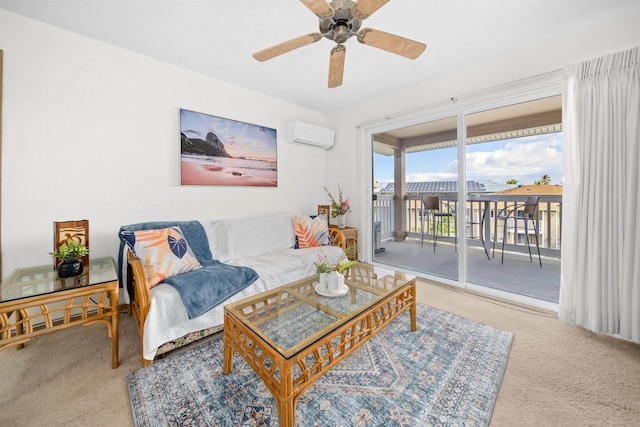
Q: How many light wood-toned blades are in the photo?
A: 5